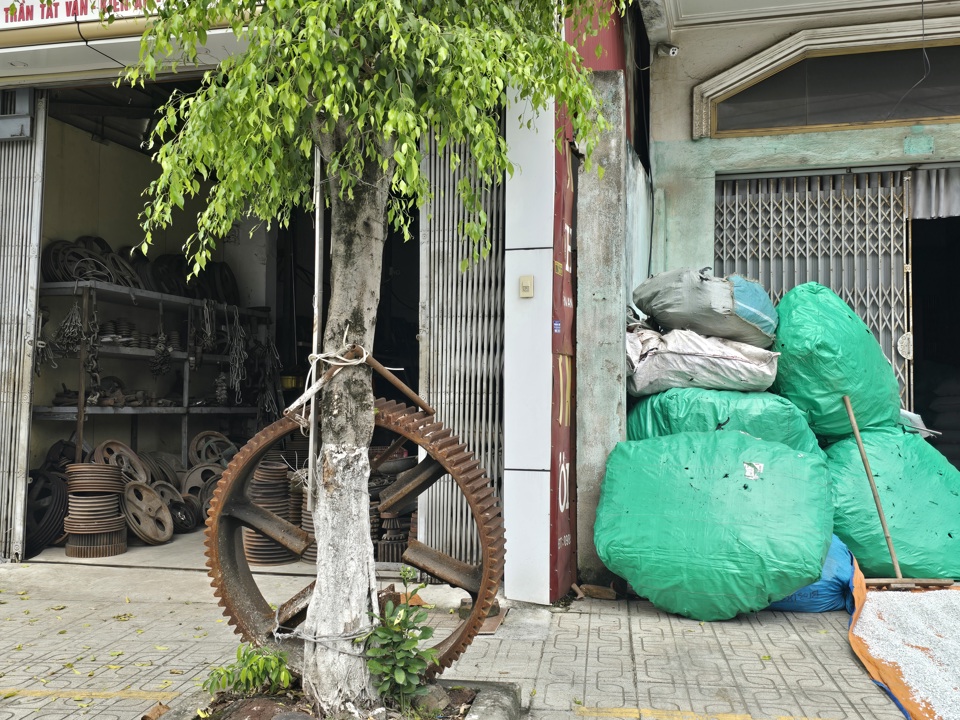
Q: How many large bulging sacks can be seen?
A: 7